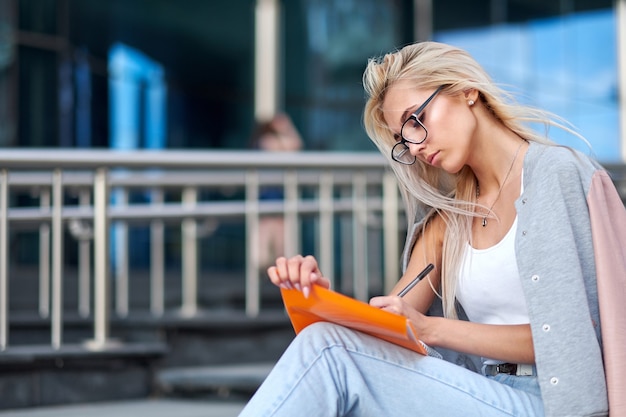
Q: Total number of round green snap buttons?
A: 0